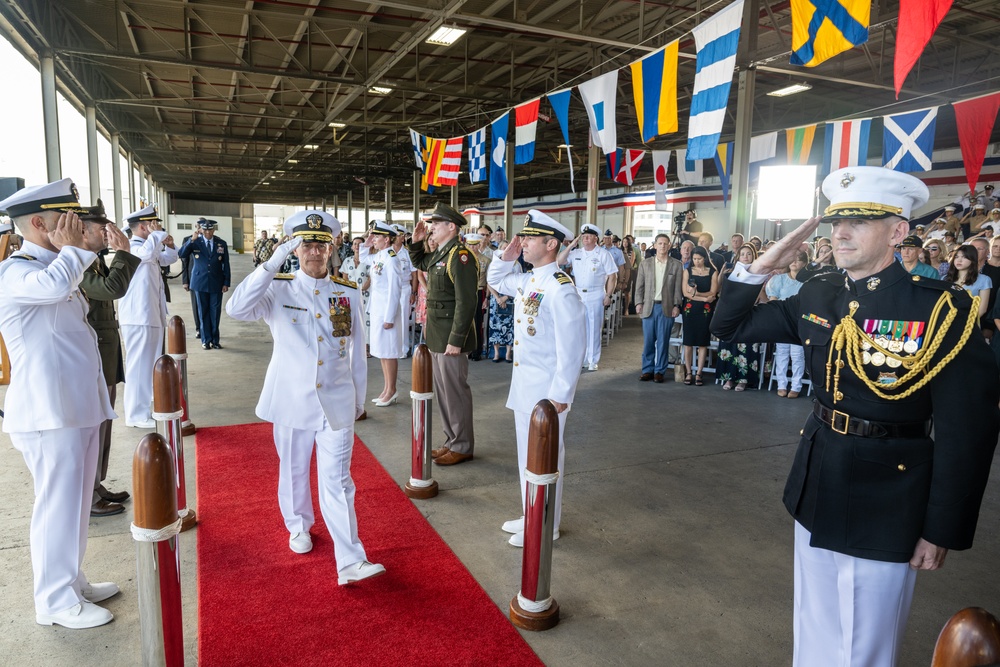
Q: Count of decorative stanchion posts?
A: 6